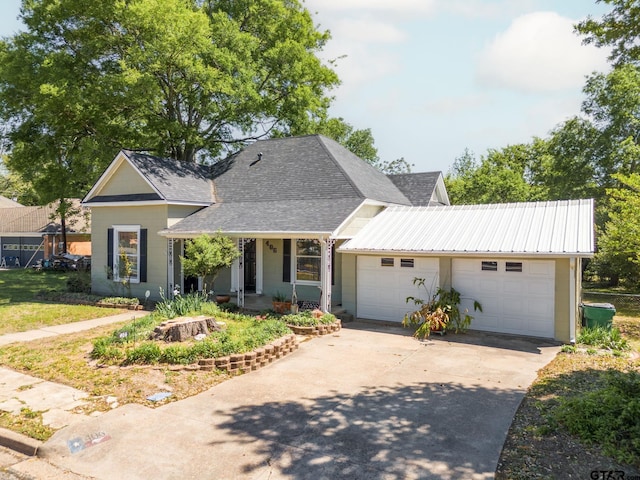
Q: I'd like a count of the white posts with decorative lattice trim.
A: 3